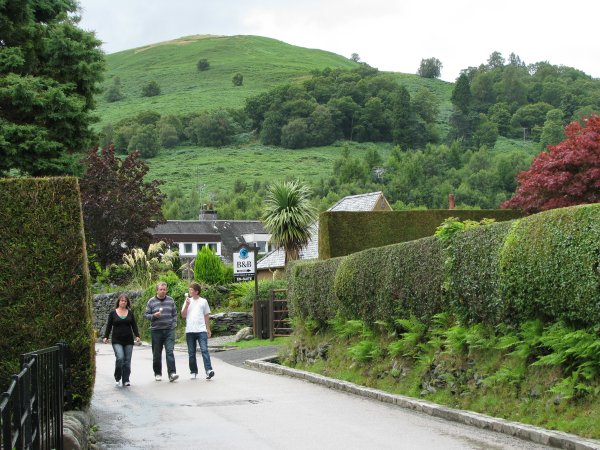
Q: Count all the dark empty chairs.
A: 0